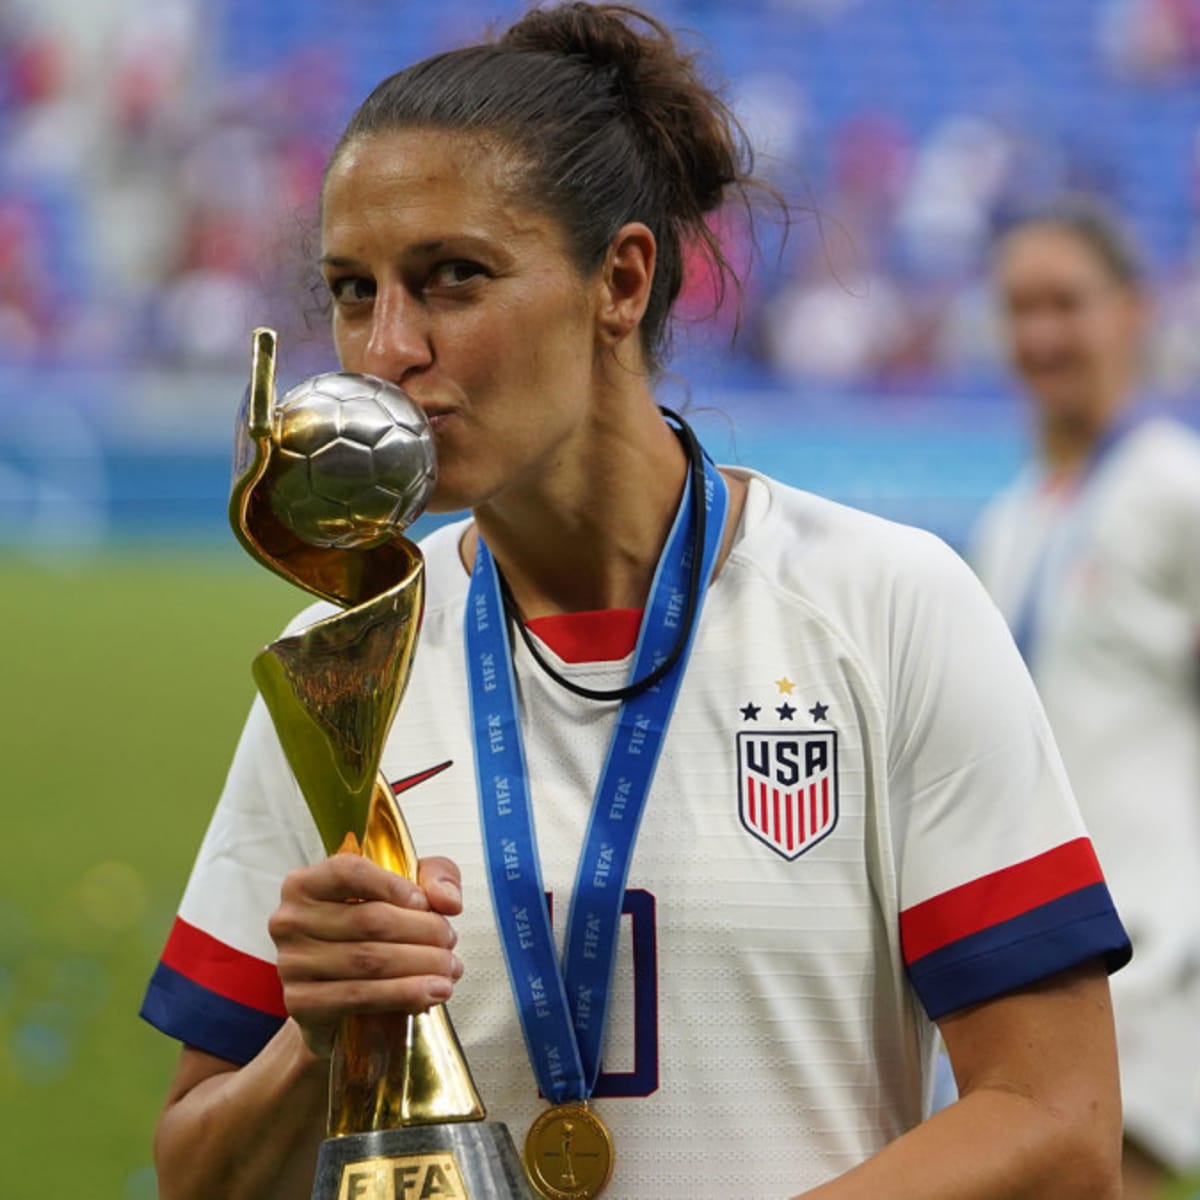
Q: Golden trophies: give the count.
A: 1